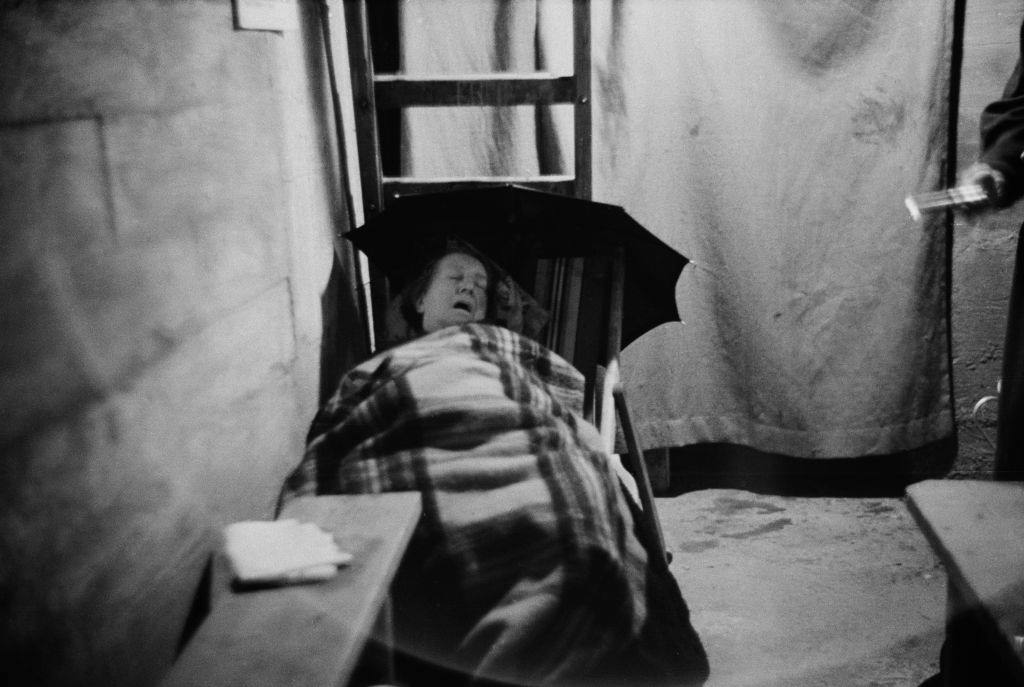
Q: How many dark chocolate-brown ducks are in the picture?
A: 0